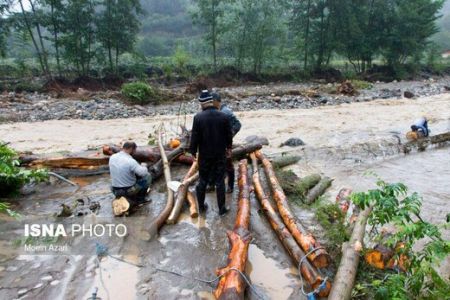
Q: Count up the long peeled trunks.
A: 3